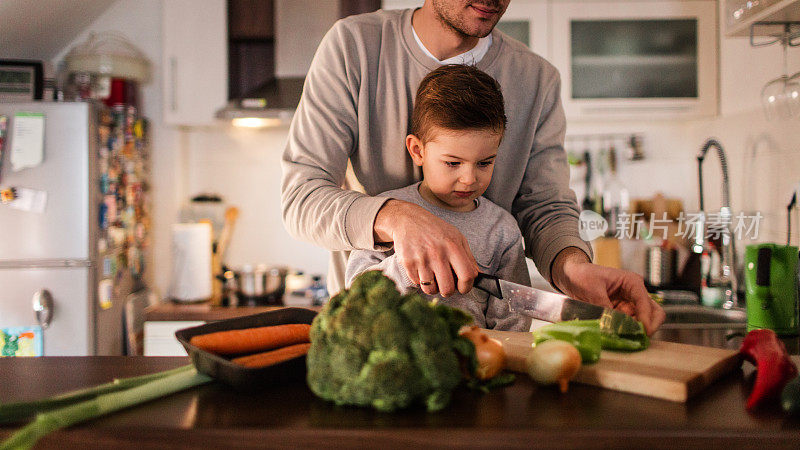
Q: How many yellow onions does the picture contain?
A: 2